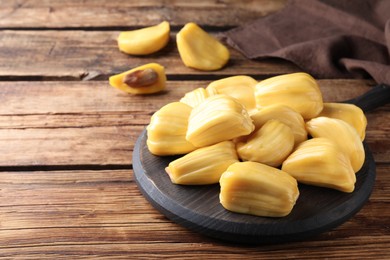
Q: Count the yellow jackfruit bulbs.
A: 15